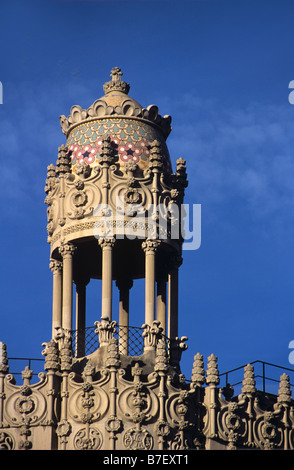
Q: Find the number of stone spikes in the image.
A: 14